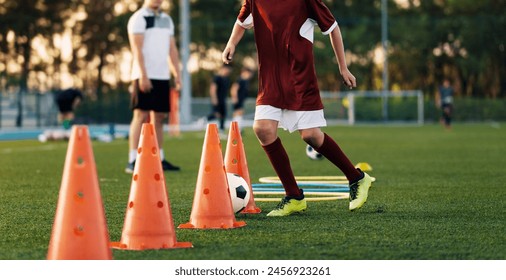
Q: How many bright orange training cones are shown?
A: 4